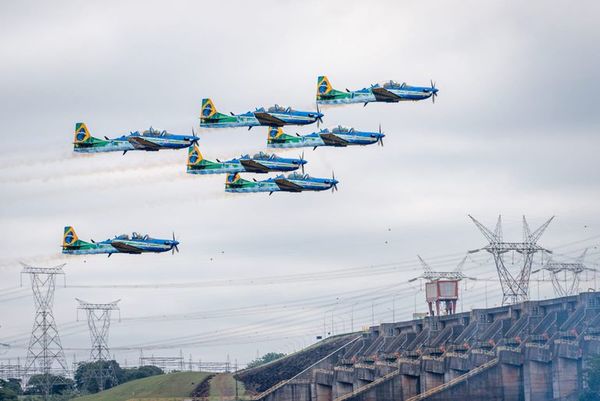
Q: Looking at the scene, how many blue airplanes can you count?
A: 7